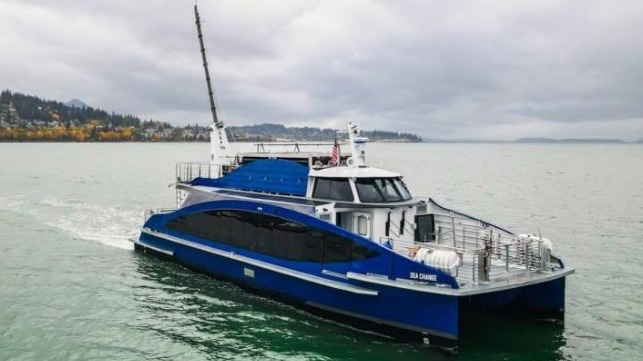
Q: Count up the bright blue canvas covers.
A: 1